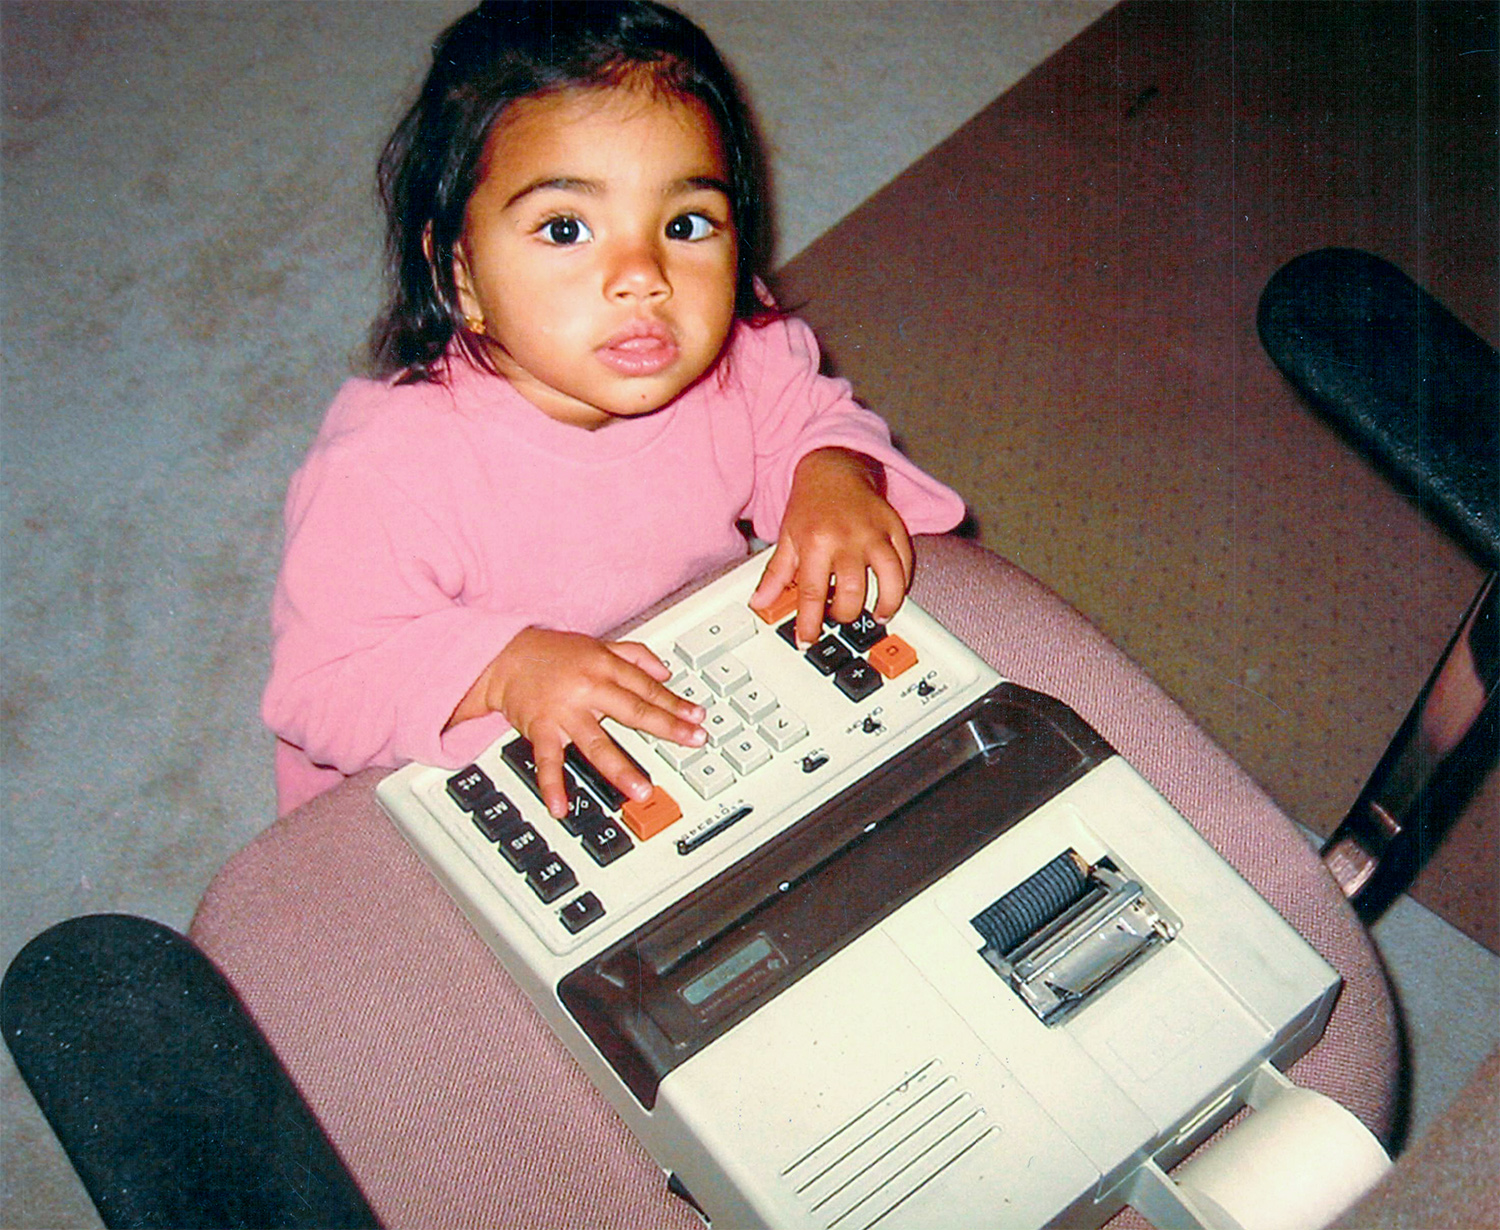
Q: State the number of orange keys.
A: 3